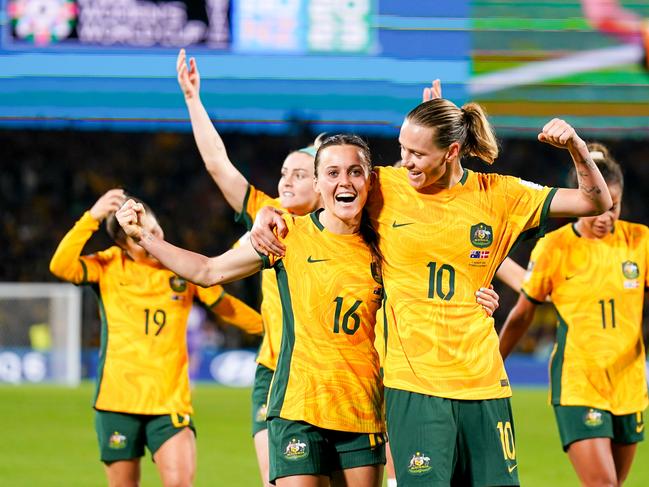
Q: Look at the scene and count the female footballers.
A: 5